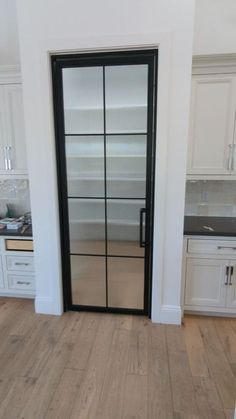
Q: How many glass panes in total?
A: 8